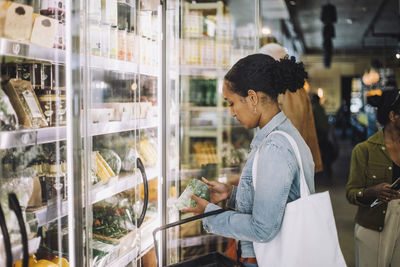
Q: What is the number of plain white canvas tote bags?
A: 1